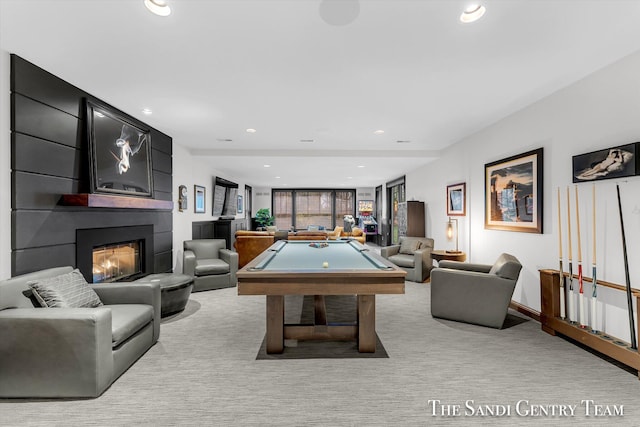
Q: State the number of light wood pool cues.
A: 4